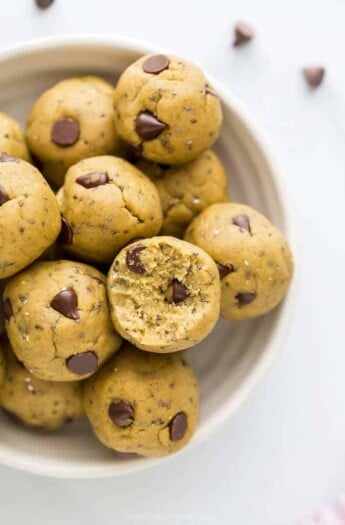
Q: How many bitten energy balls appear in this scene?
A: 1